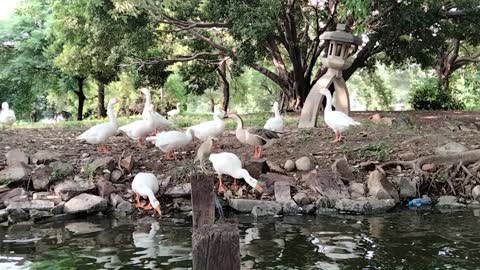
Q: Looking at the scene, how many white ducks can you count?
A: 11